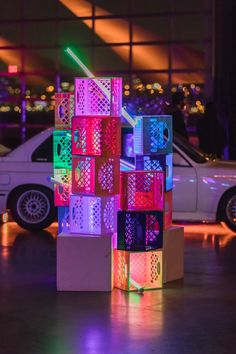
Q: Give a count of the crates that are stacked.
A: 14